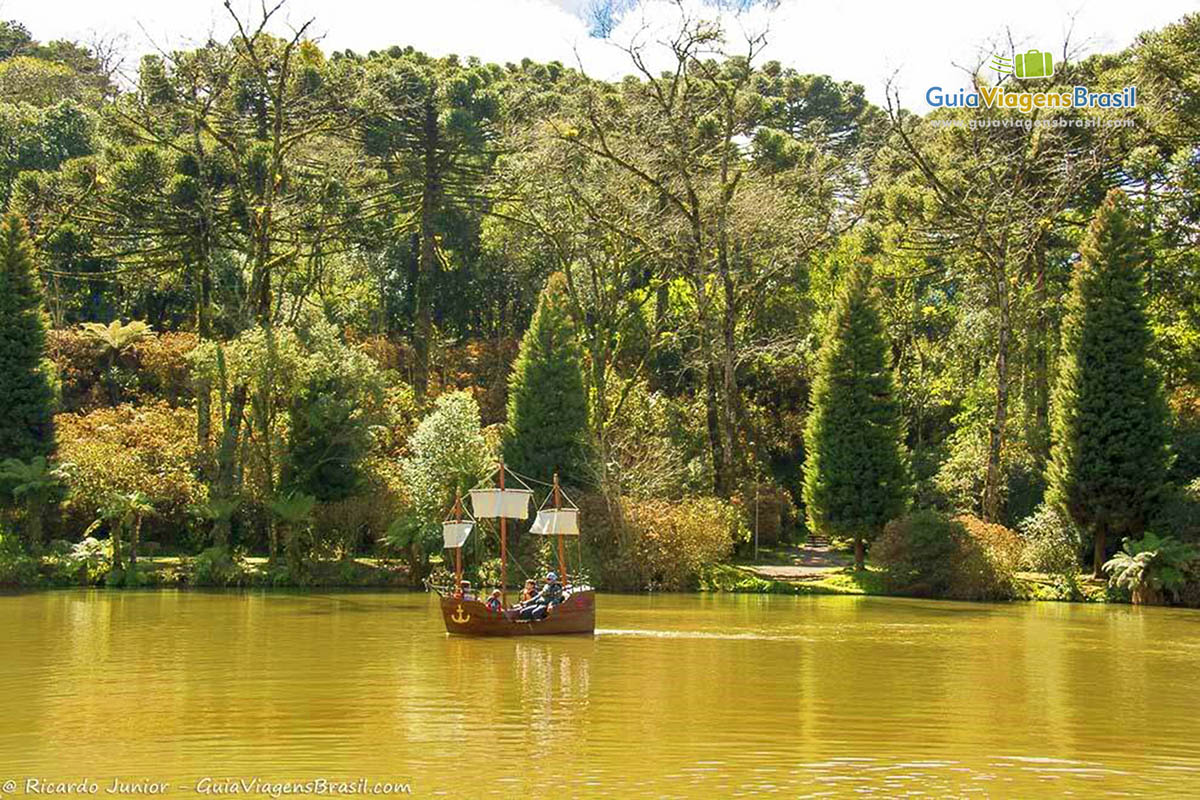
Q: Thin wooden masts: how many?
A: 3